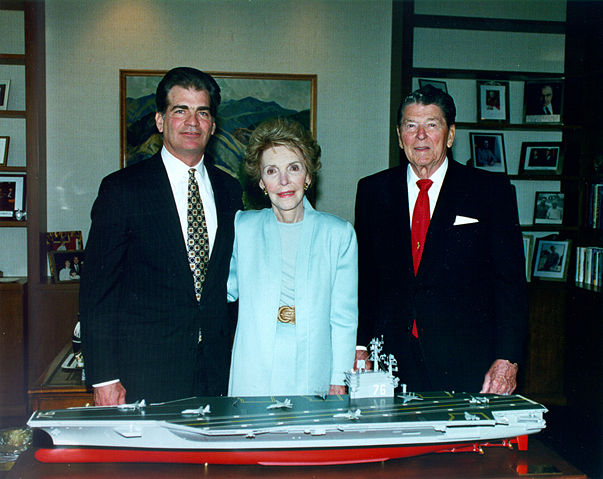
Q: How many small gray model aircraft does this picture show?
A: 8